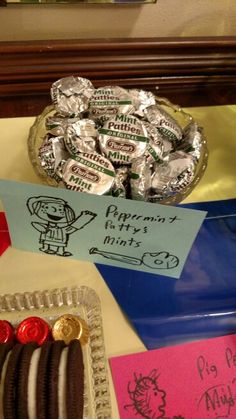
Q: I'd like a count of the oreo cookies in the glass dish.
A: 3